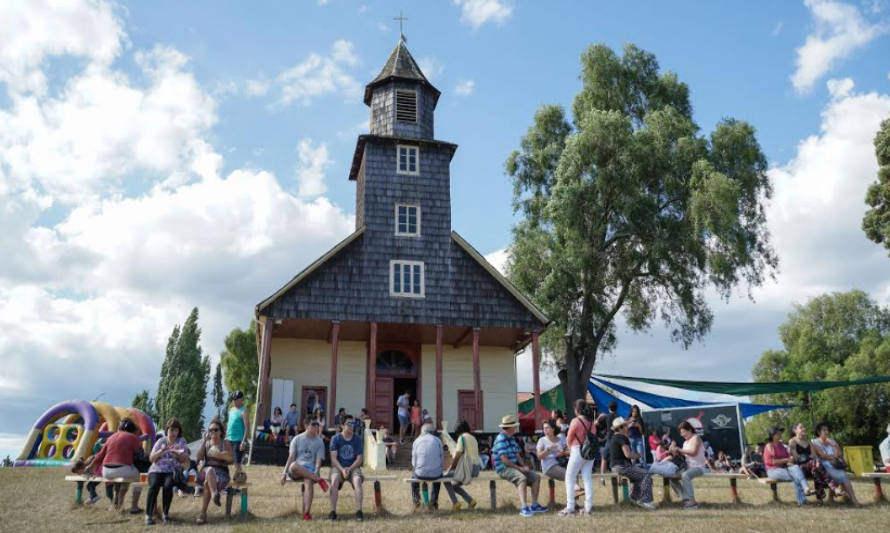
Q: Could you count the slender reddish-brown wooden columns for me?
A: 6